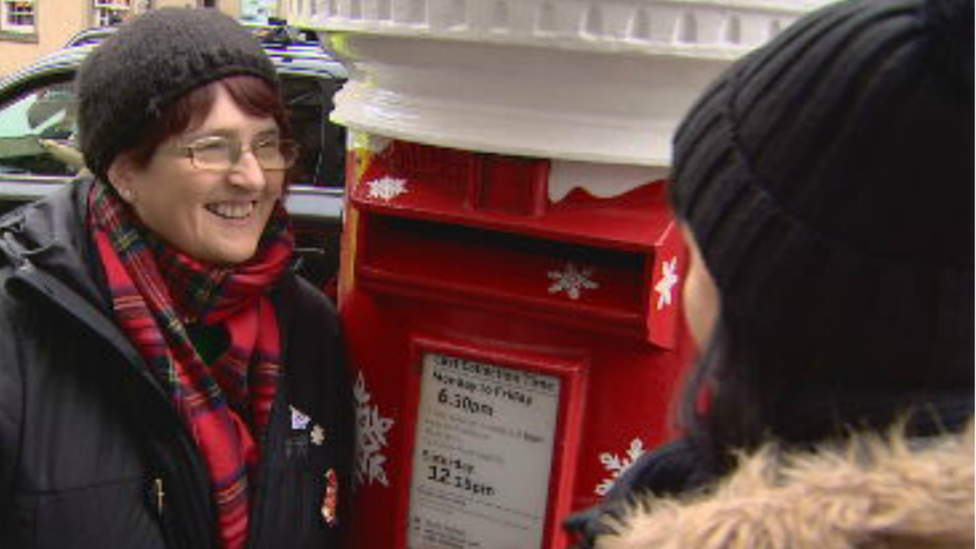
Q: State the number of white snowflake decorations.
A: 5